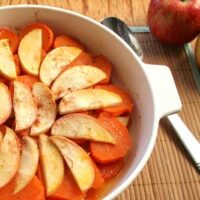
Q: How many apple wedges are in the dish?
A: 13